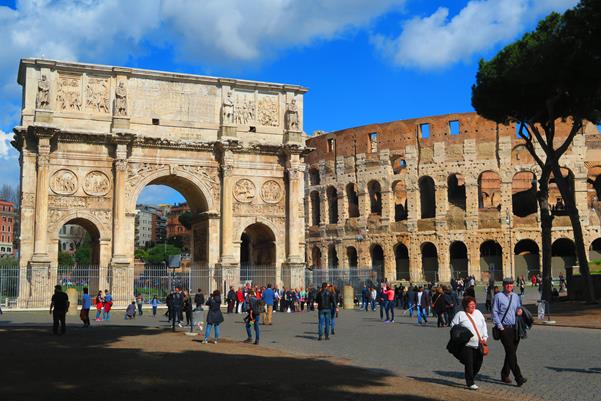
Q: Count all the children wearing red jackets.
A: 2